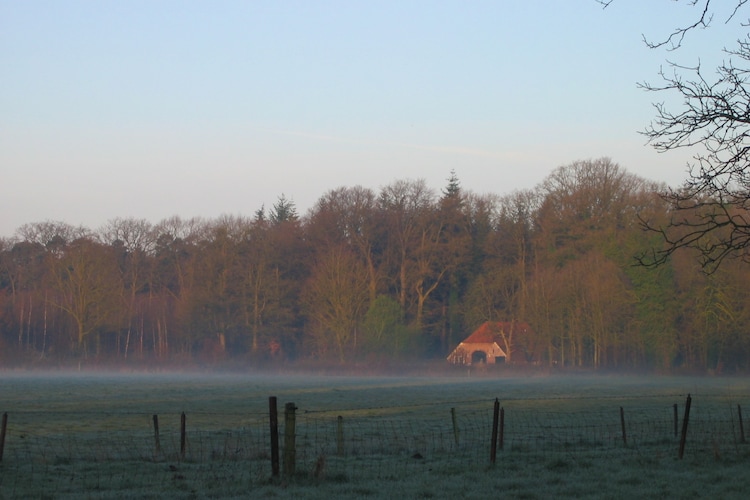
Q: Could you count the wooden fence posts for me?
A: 13